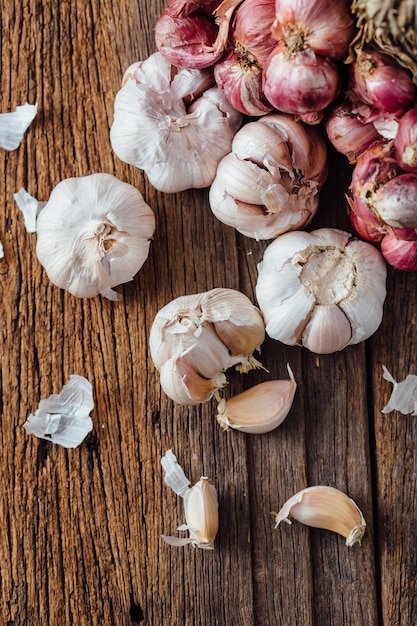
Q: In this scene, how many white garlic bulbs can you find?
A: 5